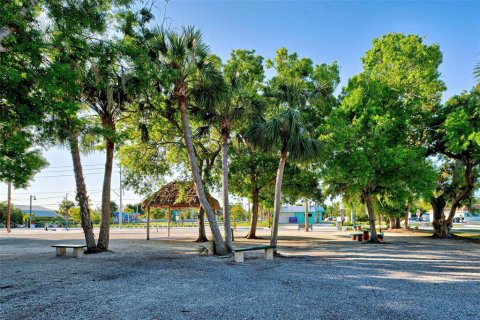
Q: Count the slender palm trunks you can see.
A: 5